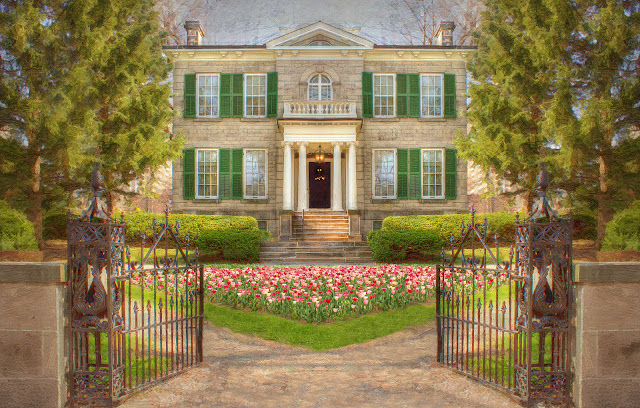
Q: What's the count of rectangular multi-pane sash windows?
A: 8